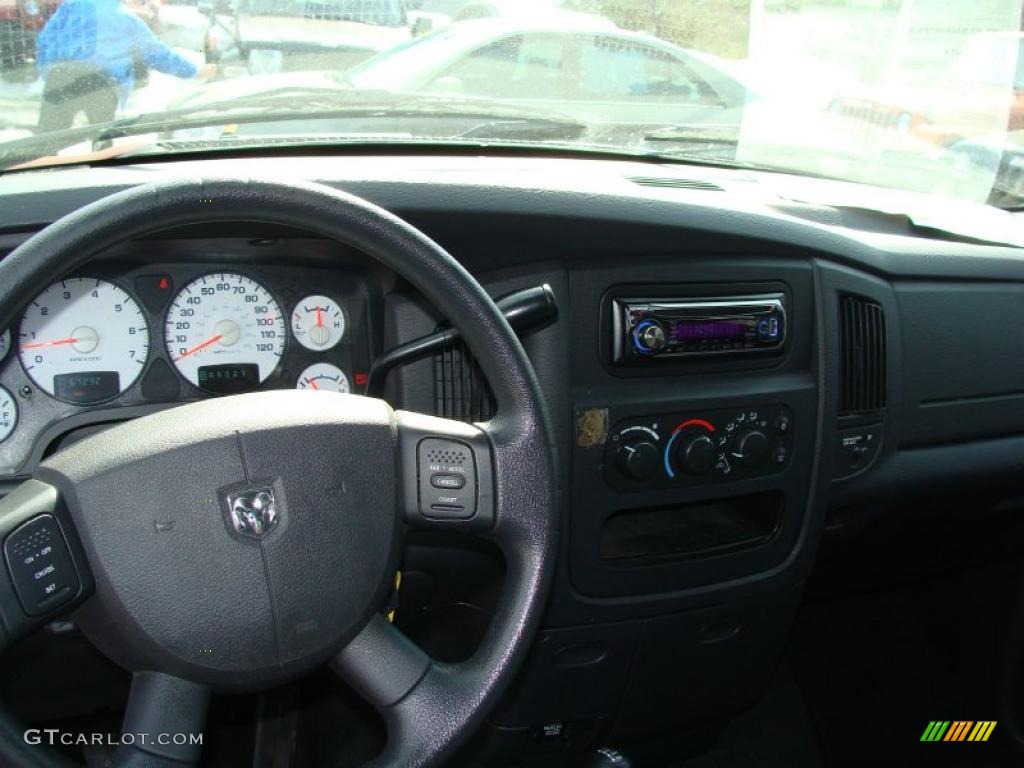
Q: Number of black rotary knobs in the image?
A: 3